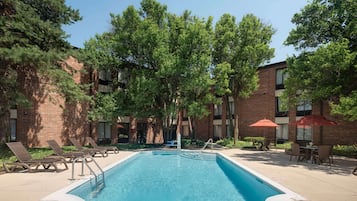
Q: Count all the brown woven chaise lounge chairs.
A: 4